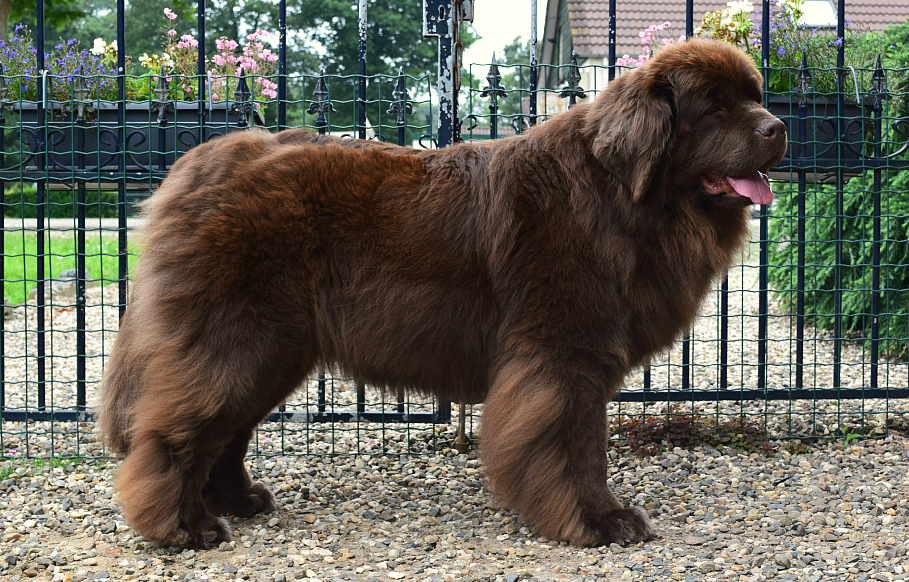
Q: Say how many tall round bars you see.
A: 10